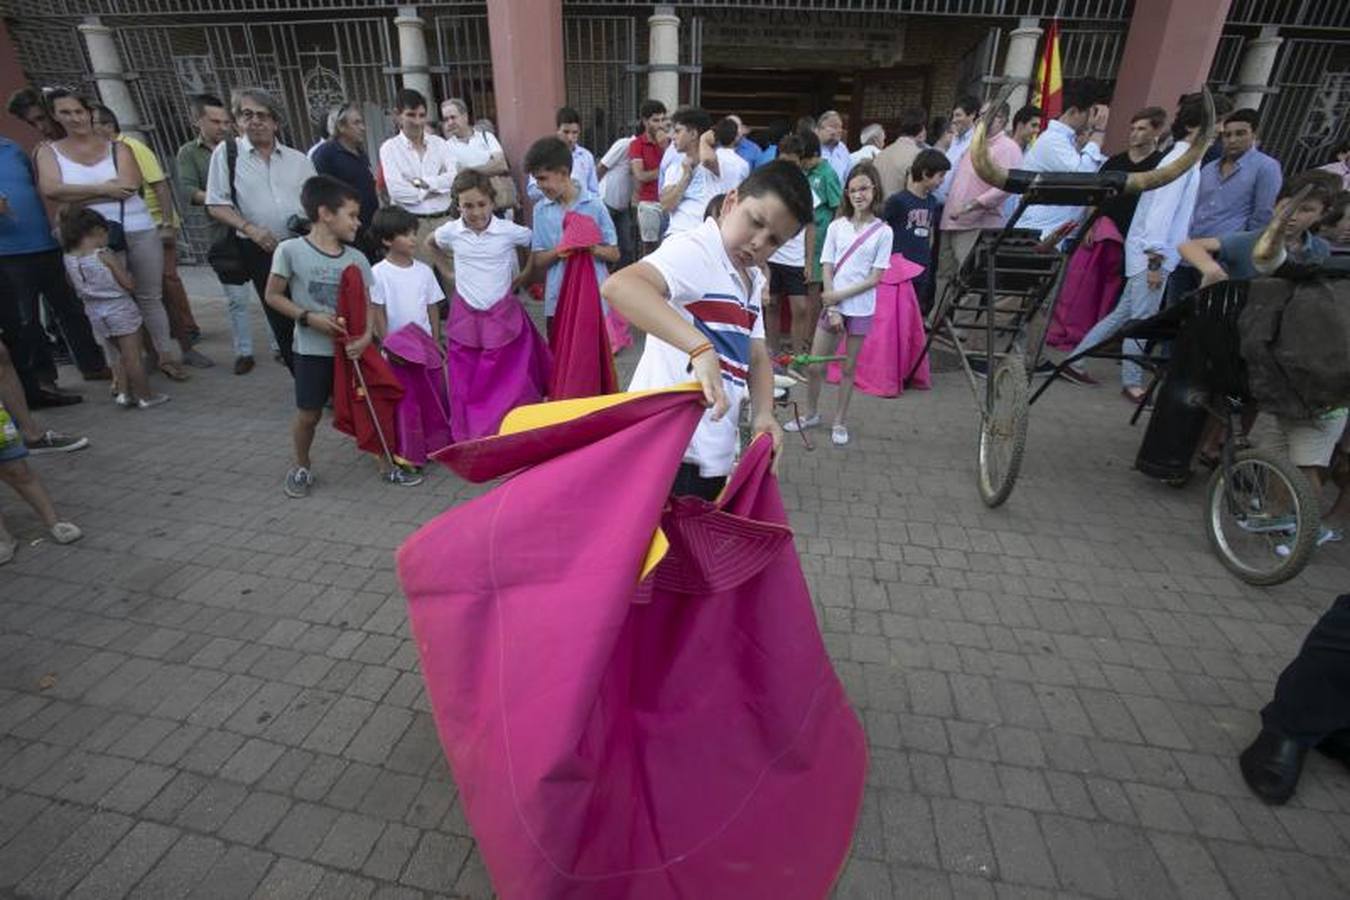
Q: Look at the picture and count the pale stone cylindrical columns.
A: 5